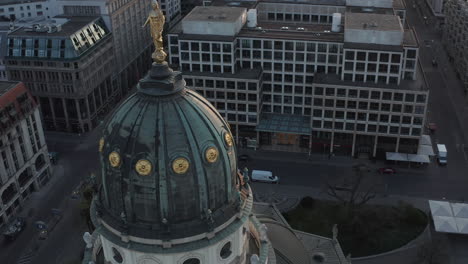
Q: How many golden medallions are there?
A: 6